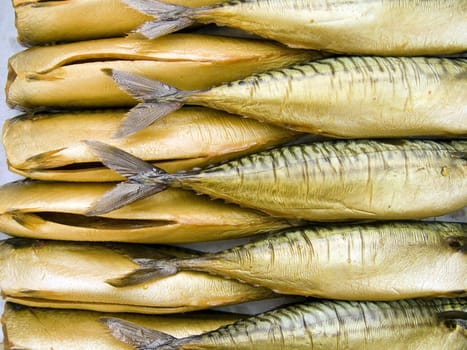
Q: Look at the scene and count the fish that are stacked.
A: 11